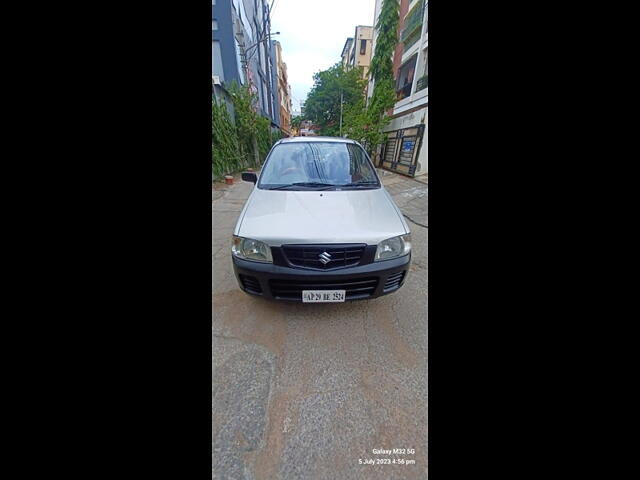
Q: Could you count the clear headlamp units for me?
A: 2